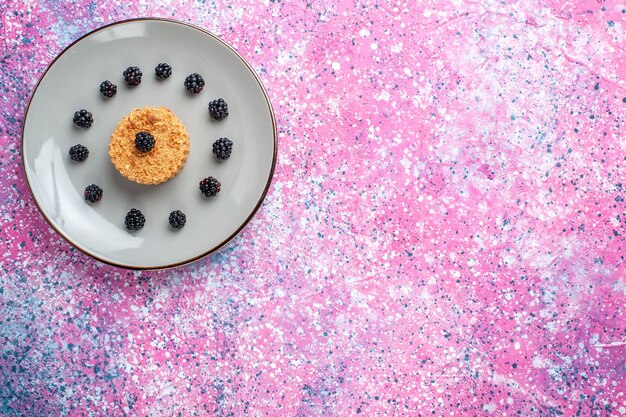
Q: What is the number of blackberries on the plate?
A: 13